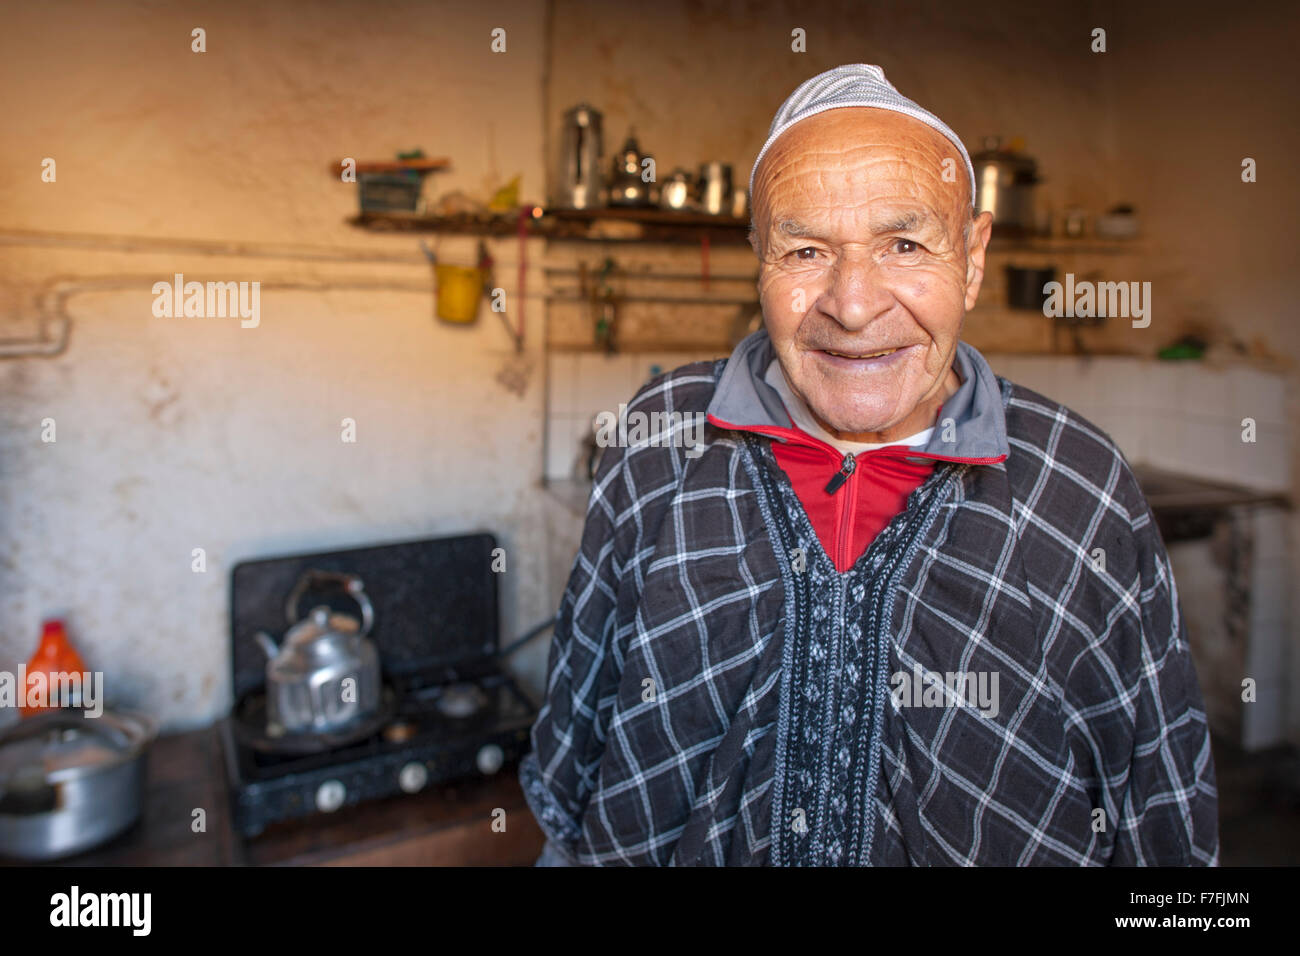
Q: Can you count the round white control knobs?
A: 3